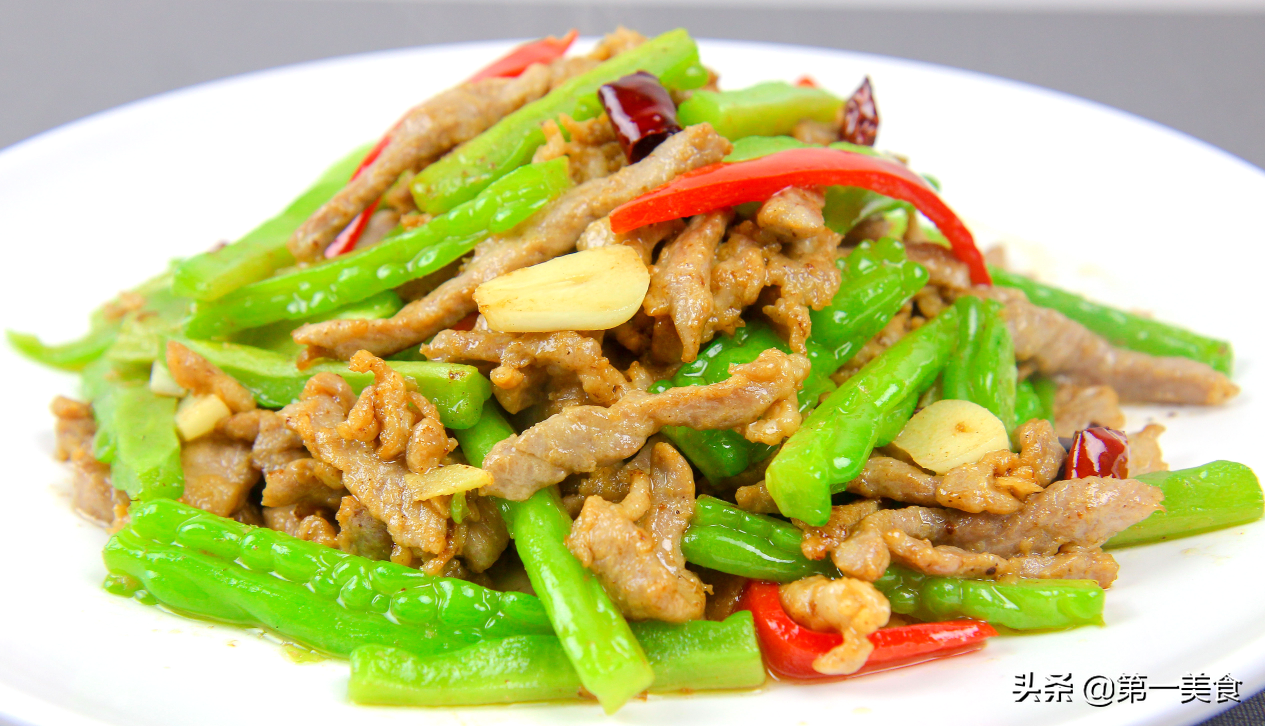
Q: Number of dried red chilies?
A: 3